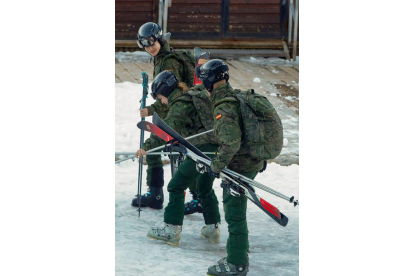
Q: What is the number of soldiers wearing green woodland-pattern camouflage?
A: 3